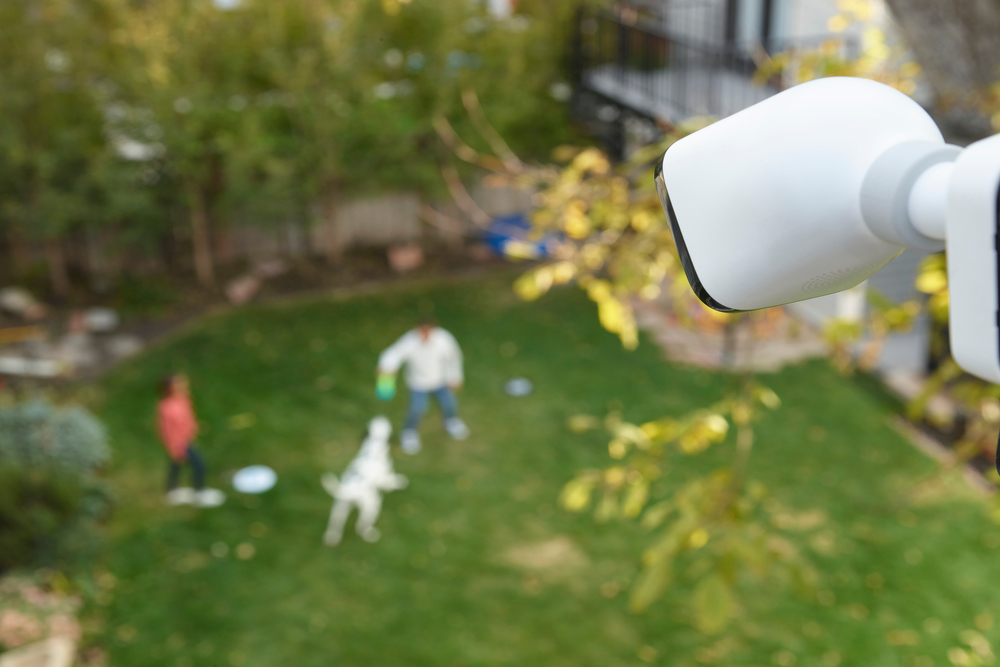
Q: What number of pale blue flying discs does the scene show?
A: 2